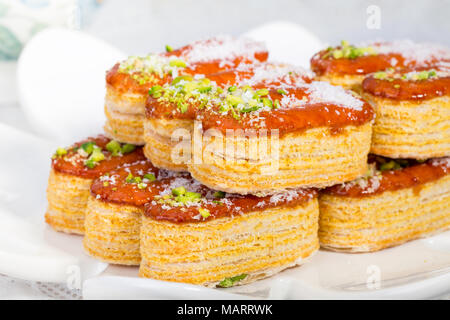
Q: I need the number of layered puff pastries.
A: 9